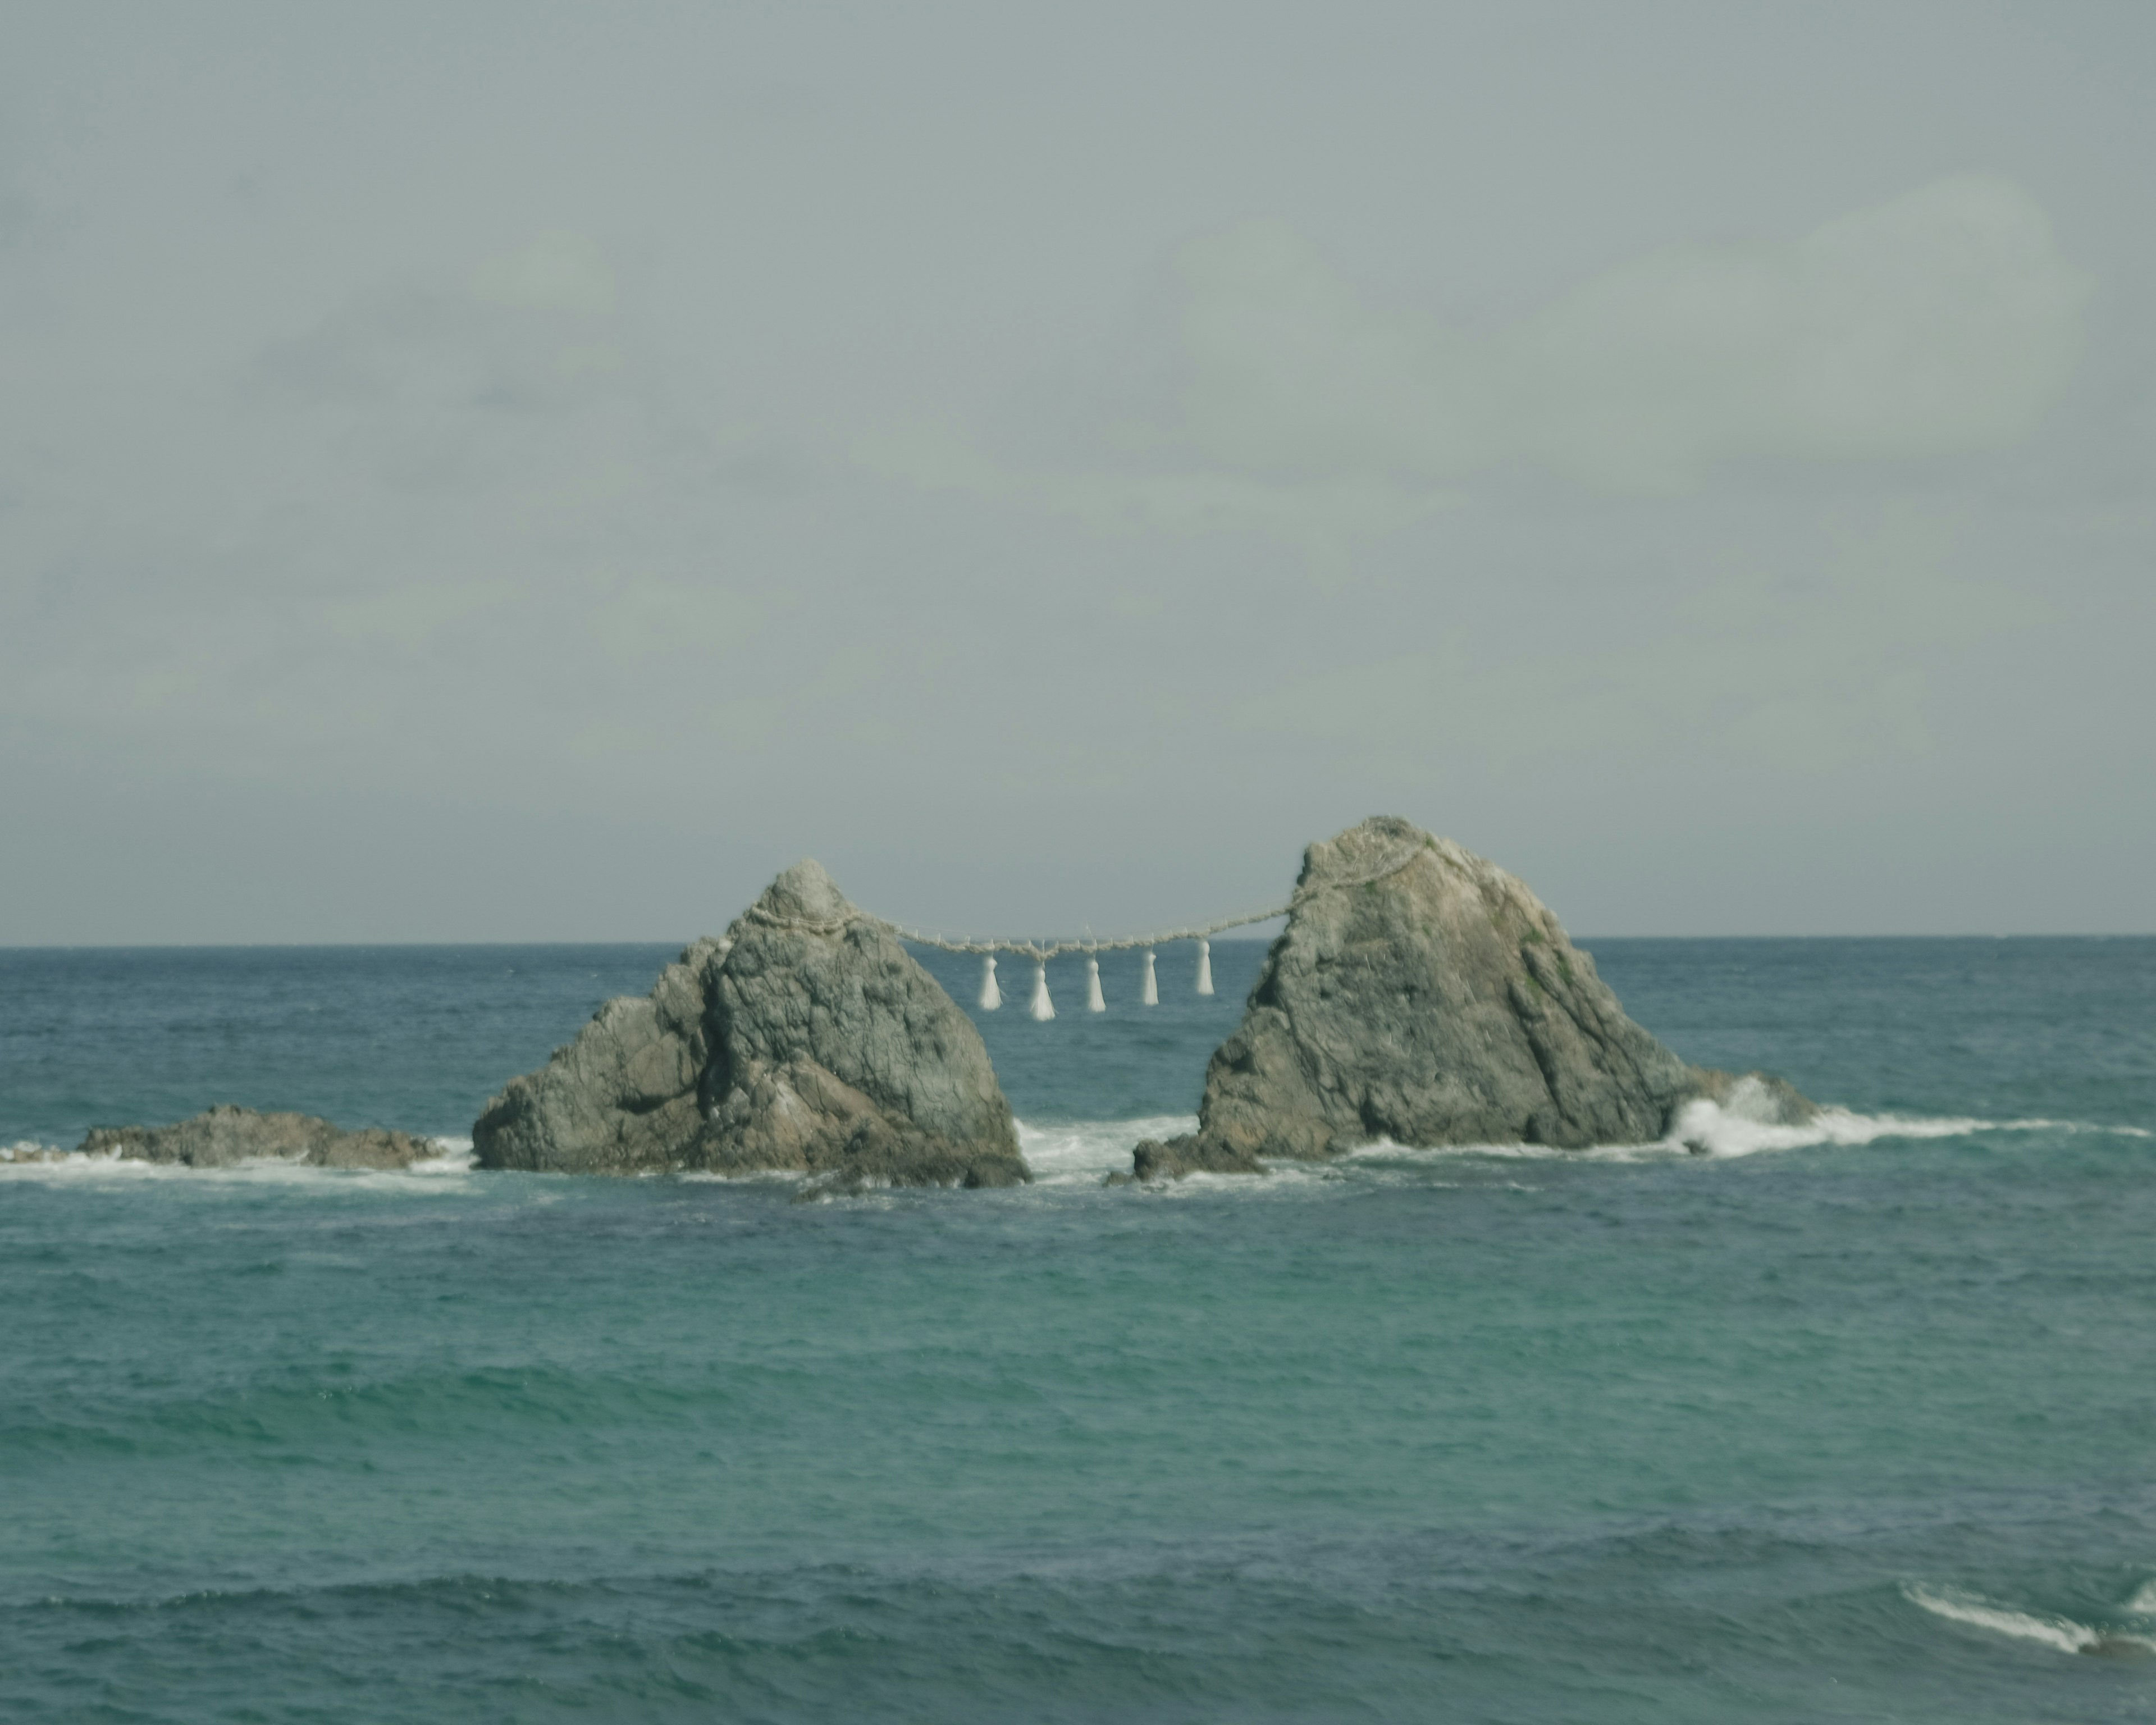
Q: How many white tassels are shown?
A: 5